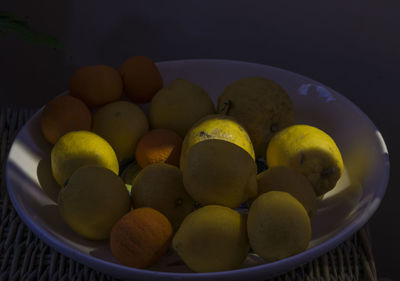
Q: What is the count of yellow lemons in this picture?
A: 12